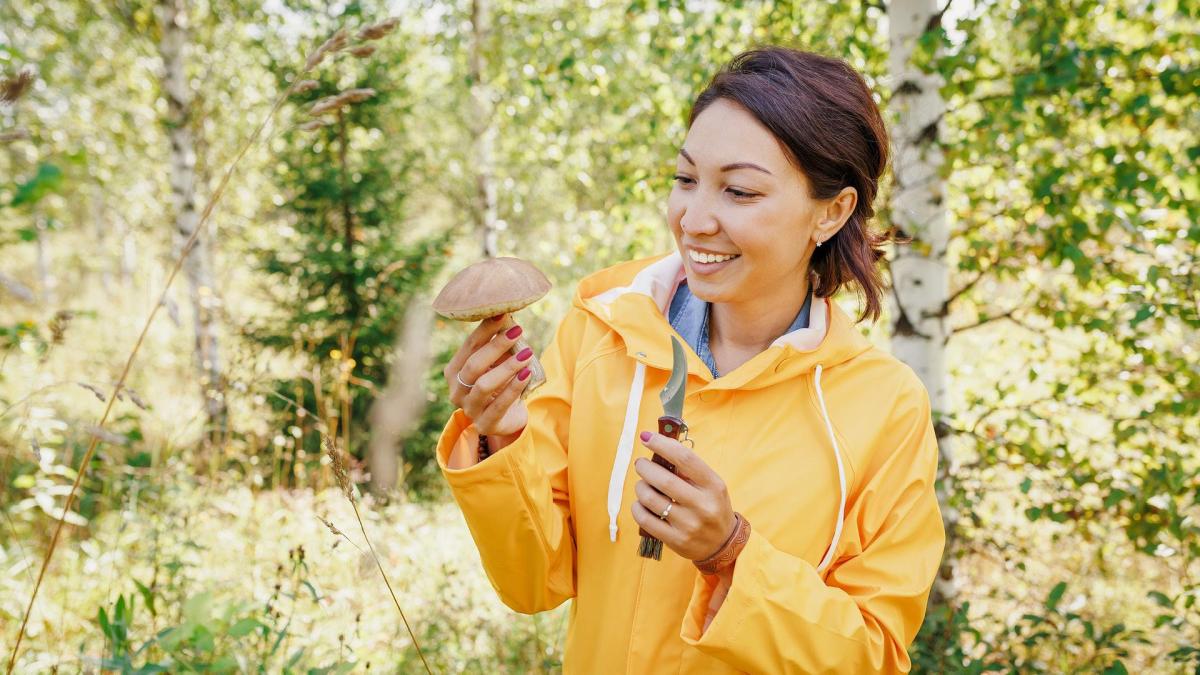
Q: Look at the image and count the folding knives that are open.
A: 1